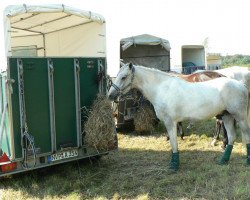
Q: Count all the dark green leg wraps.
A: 3